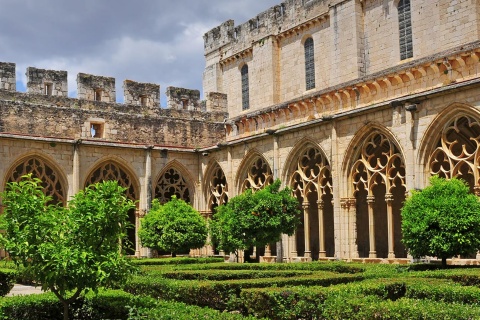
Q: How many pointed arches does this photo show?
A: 8